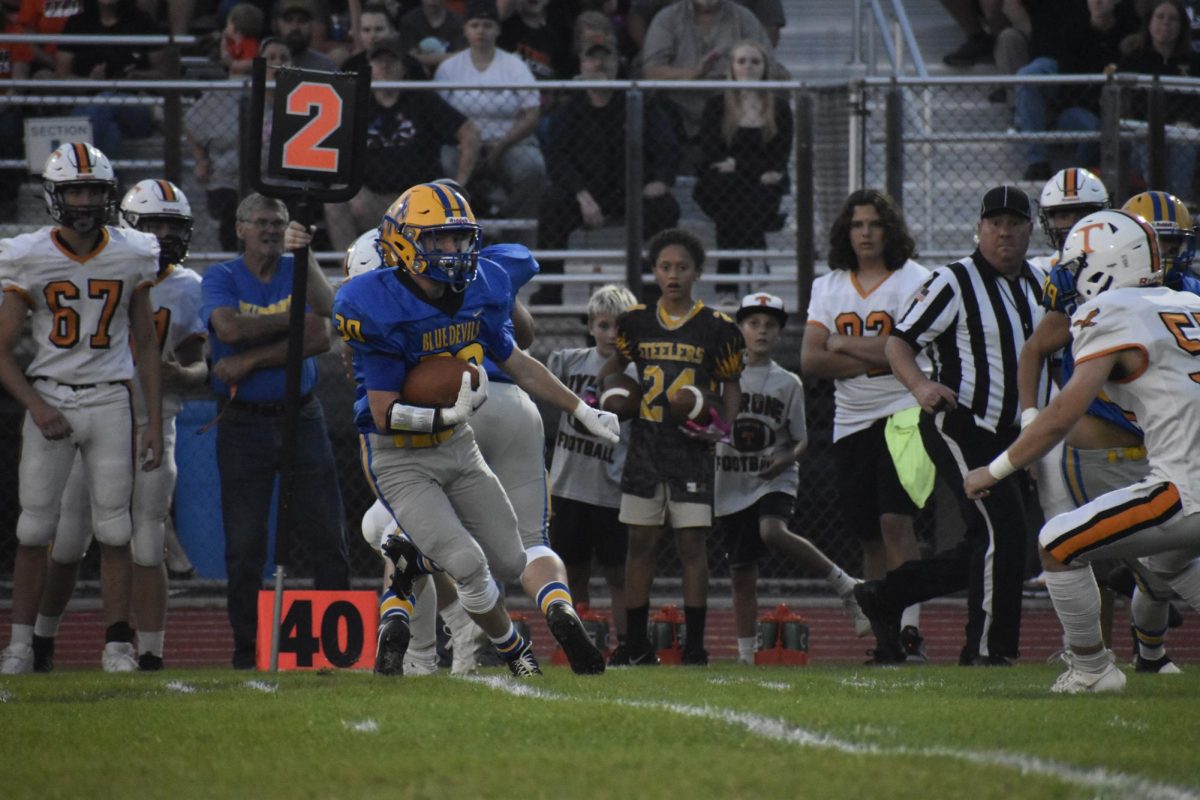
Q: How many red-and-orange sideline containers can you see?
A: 3